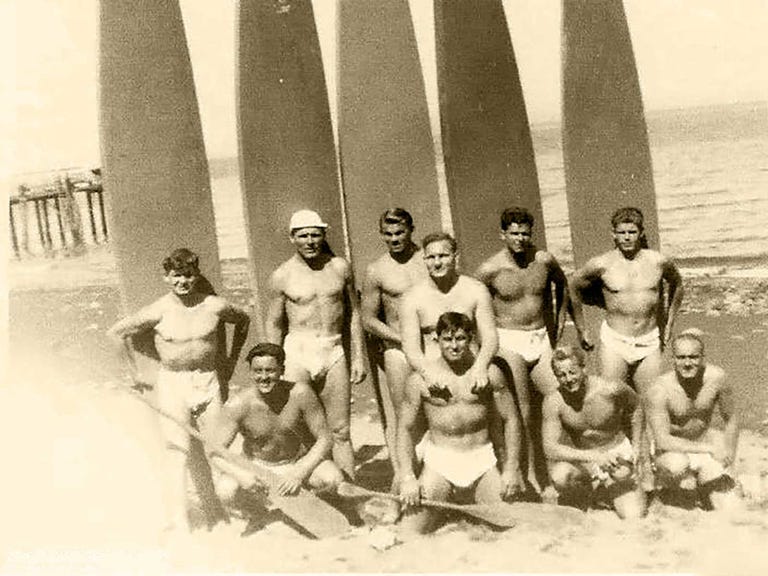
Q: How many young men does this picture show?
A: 10